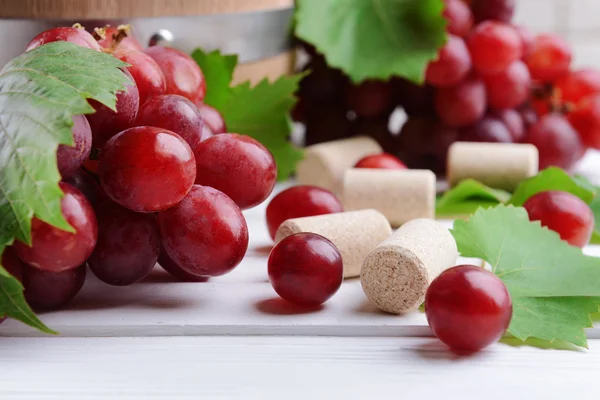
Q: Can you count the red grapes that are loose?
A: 5